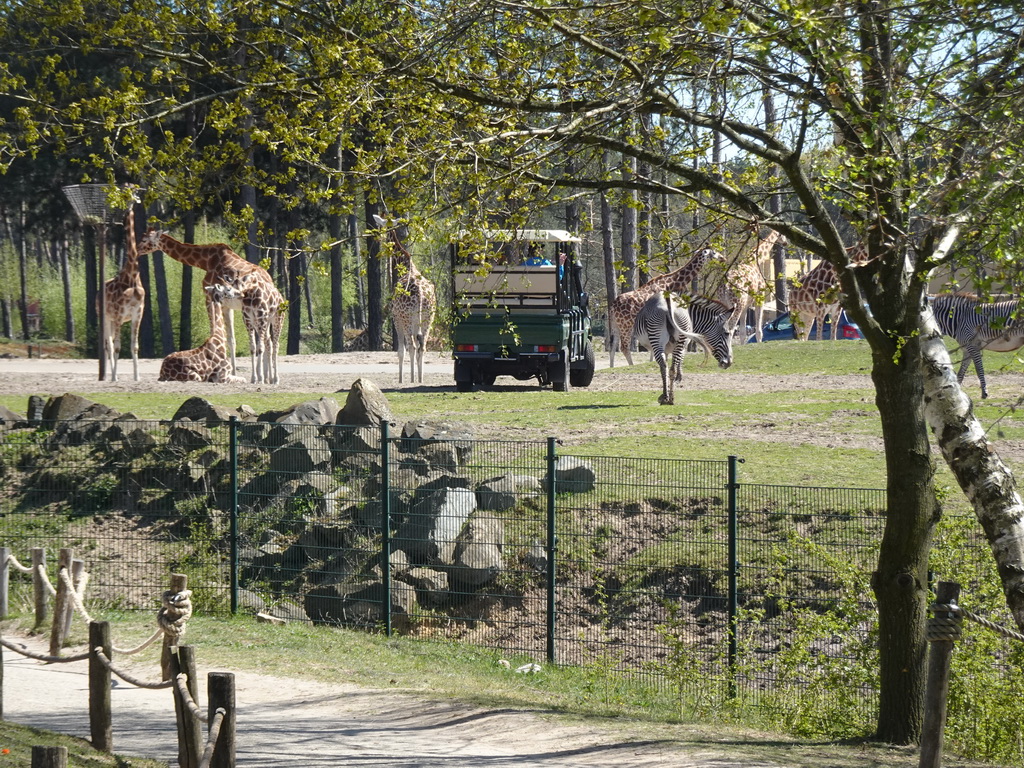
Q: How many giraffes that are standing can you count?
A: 7